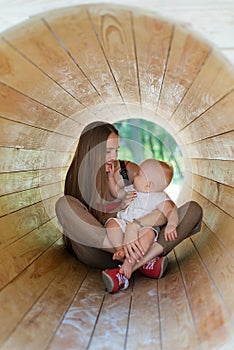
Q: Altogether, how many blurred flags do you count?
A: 0